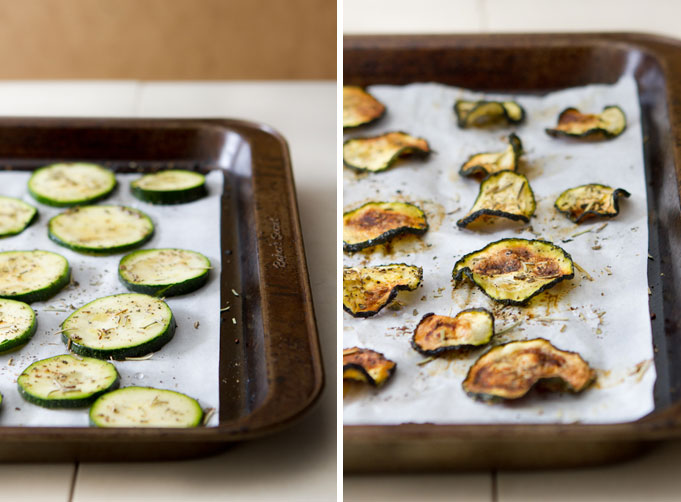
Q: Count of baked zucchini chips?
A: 13